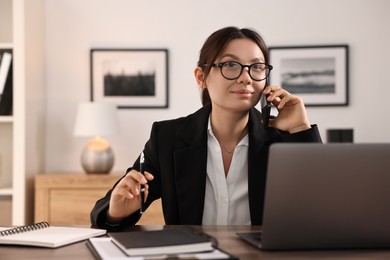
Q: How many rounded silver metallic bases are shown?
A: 1